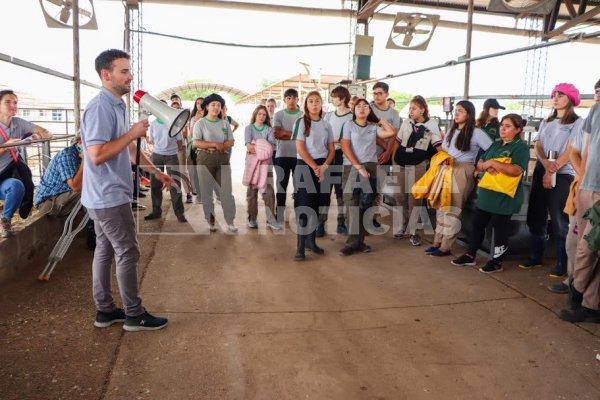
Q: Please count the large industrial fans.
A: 3